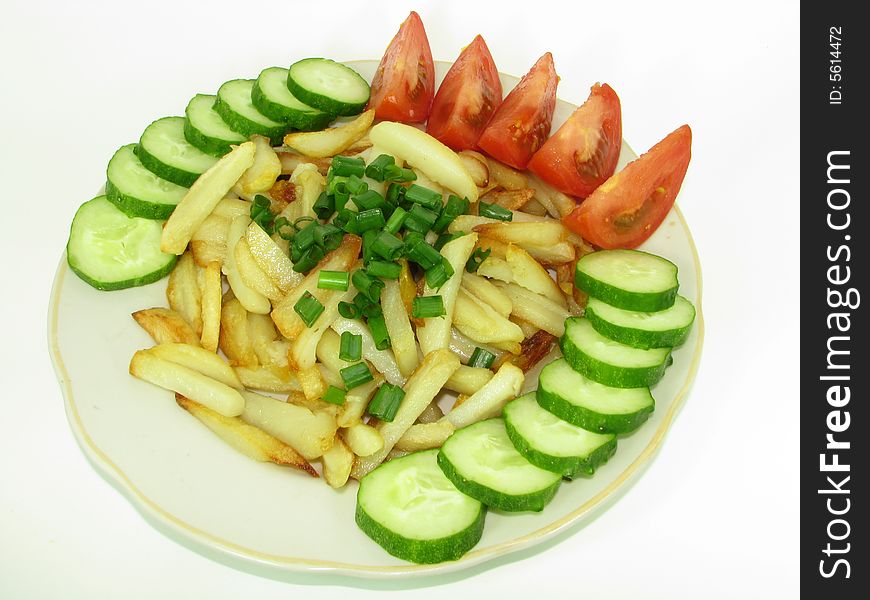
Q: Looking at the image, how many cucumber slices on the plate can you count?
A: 14